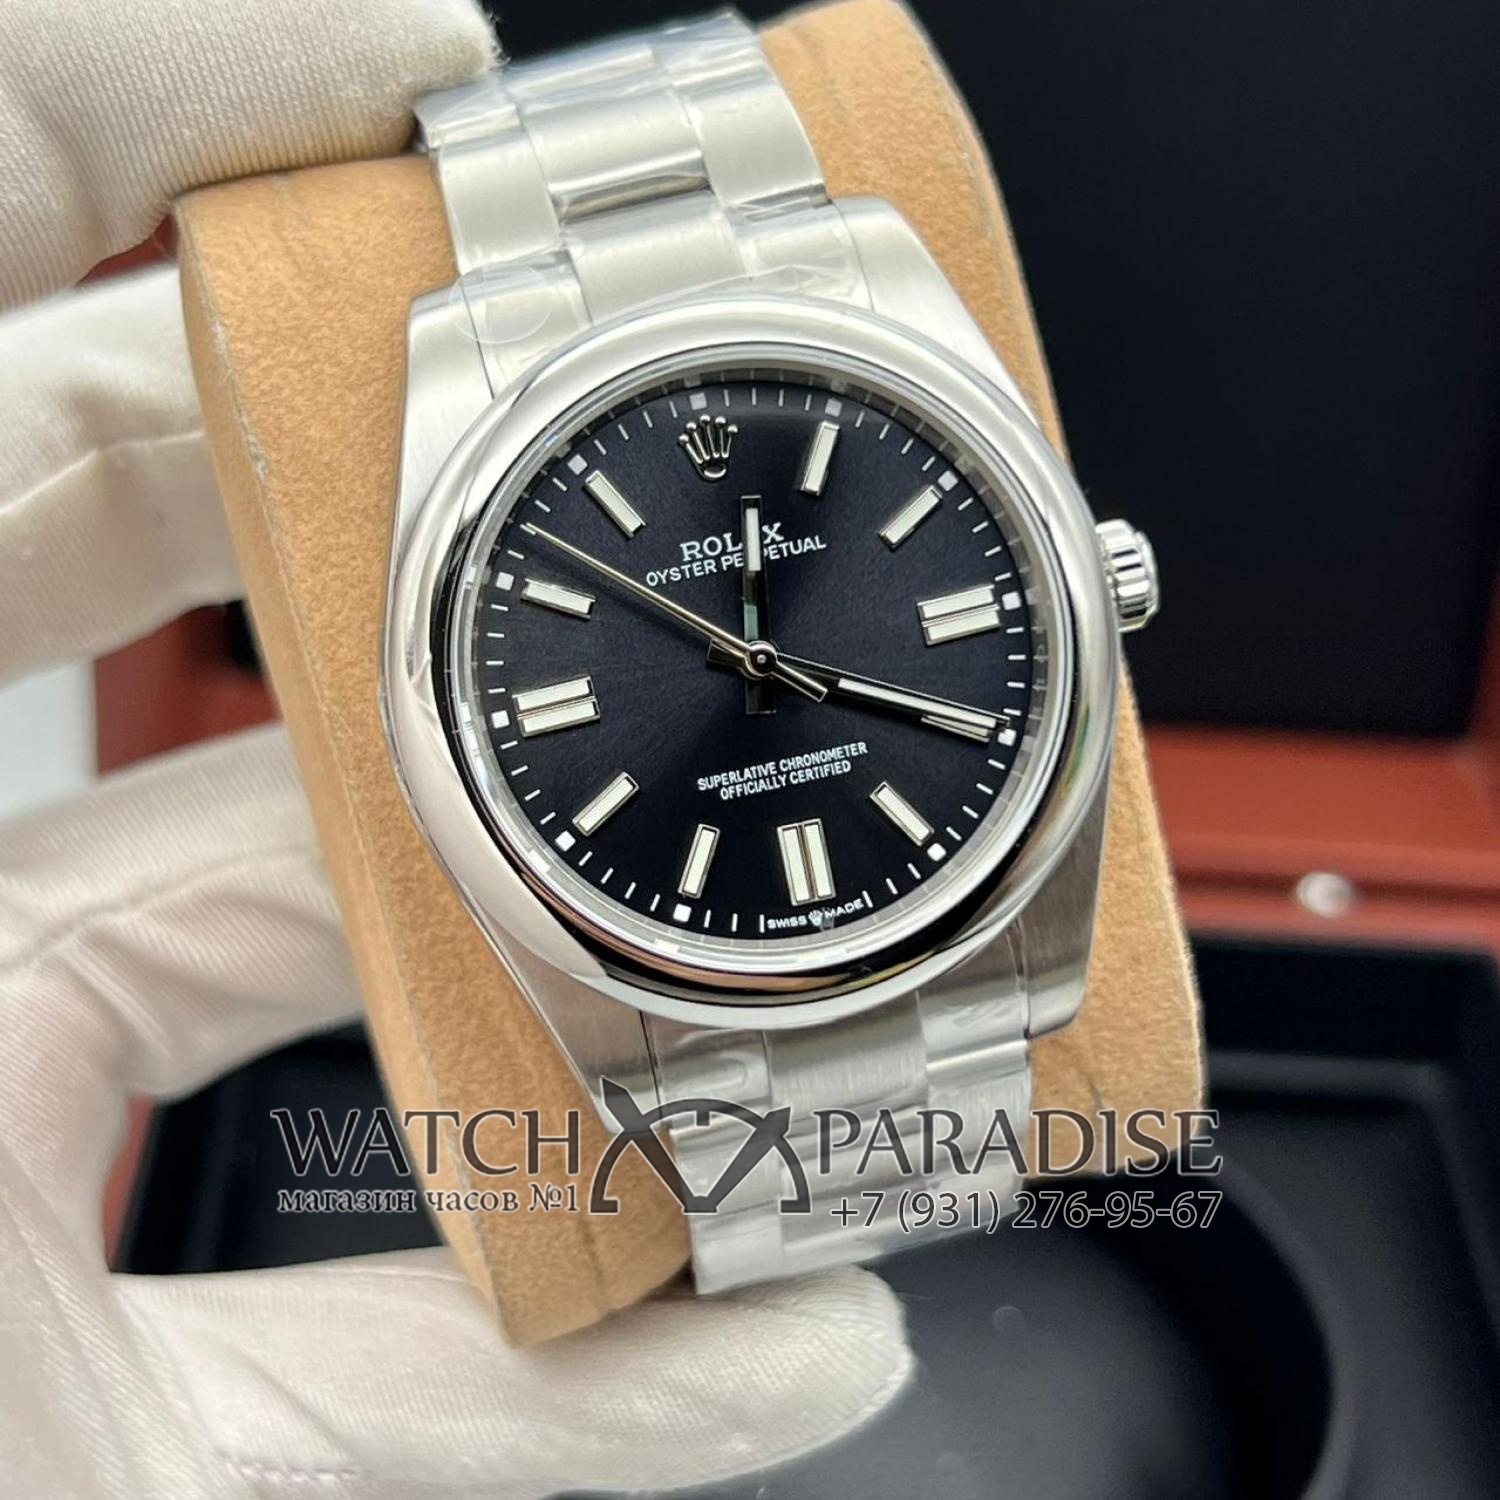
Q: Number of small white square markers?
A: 11